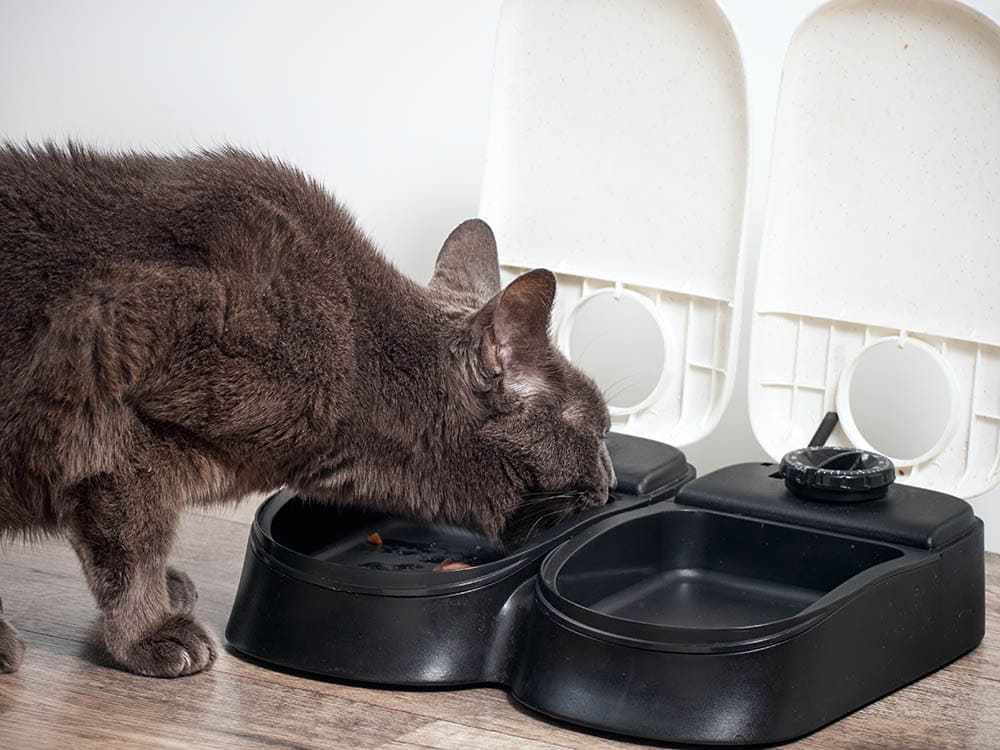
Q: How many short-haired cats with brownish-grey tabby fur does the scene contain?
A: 1